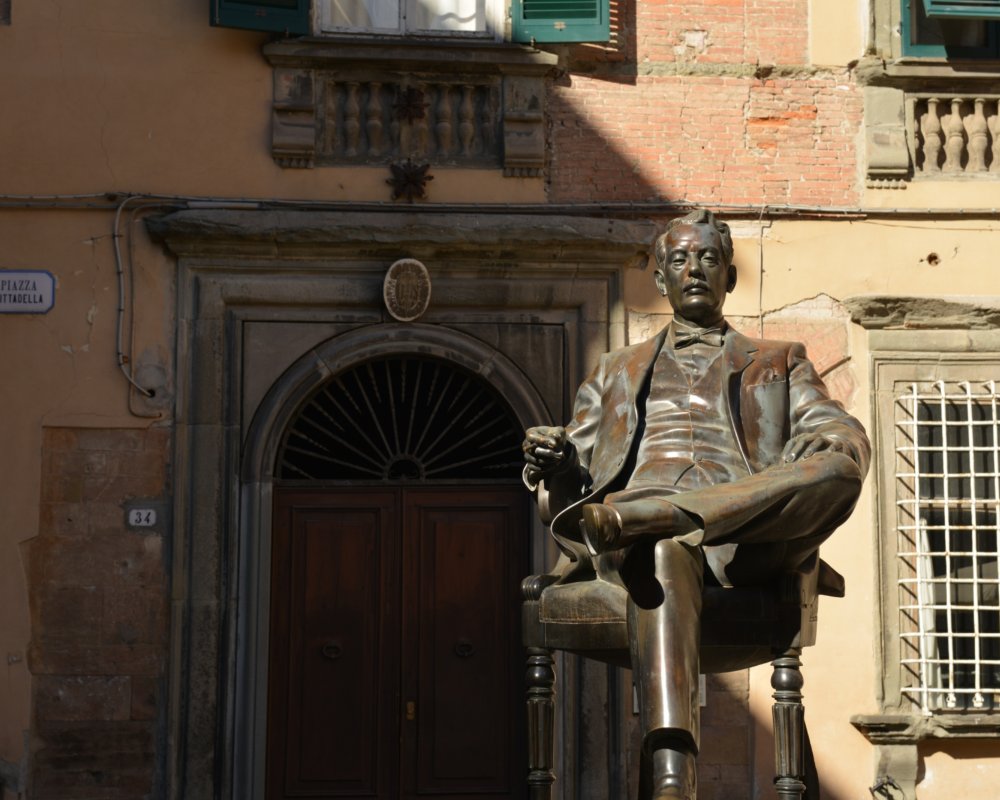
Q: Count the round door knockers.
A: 2